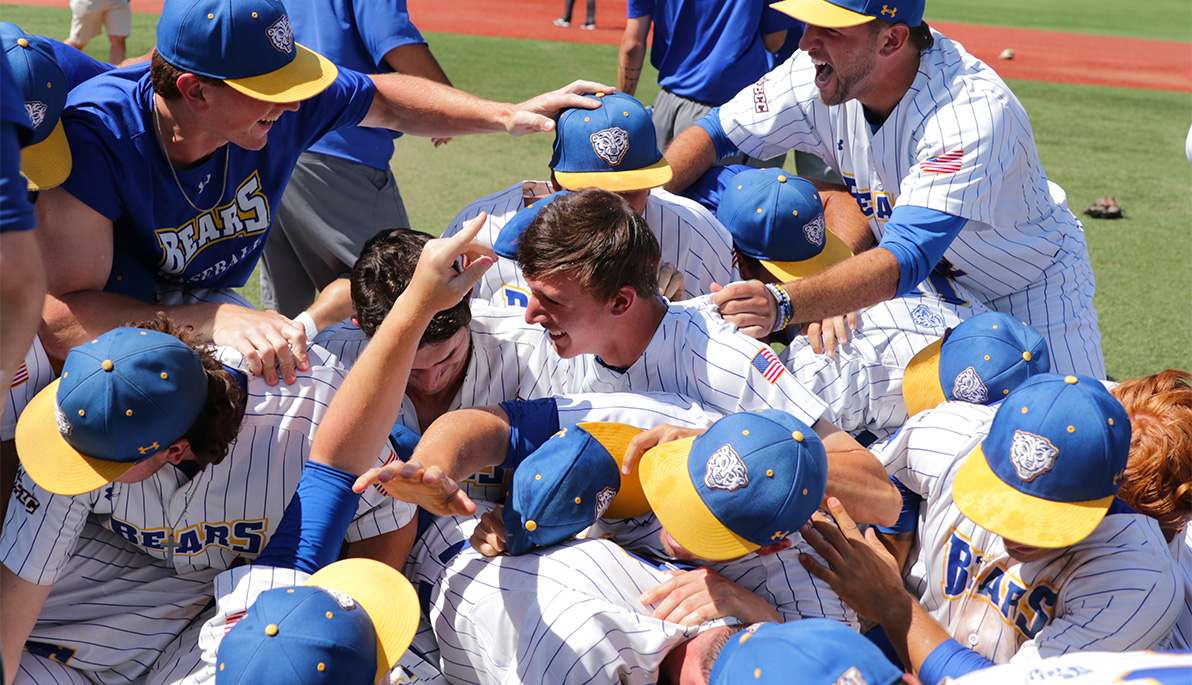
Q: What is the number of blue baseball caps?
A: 13